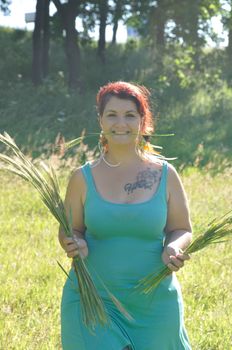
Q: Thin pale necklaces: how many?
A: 1